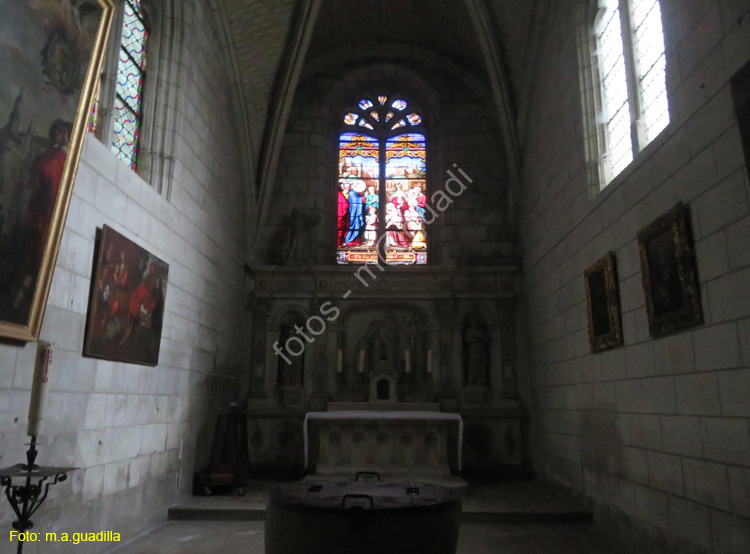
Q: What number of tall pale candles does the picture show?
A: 5